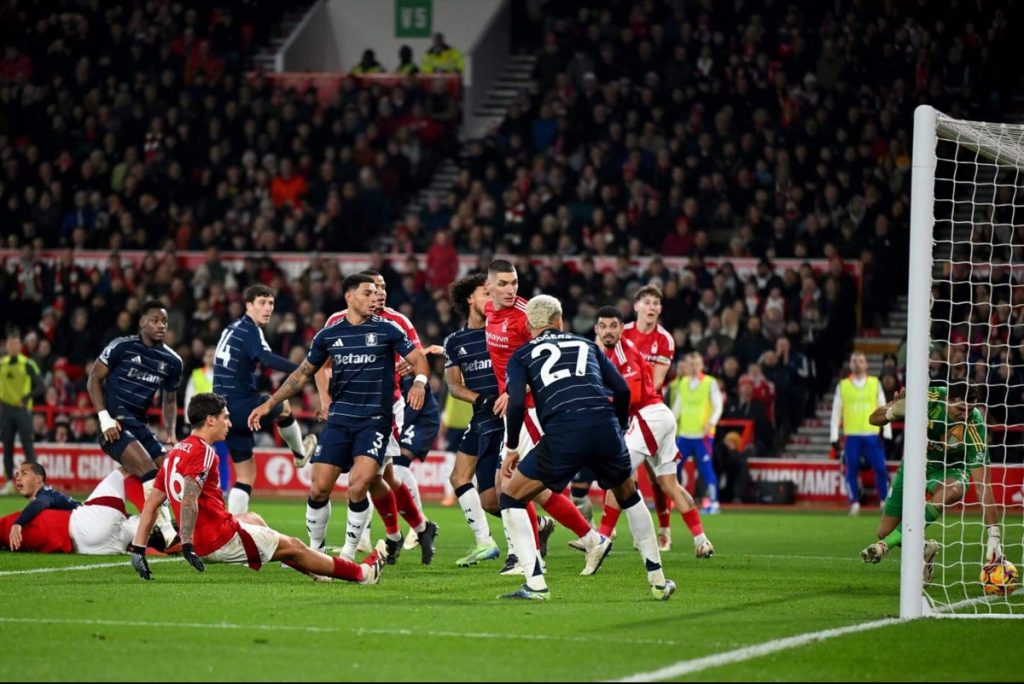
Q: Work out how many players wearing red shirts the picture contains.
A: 6